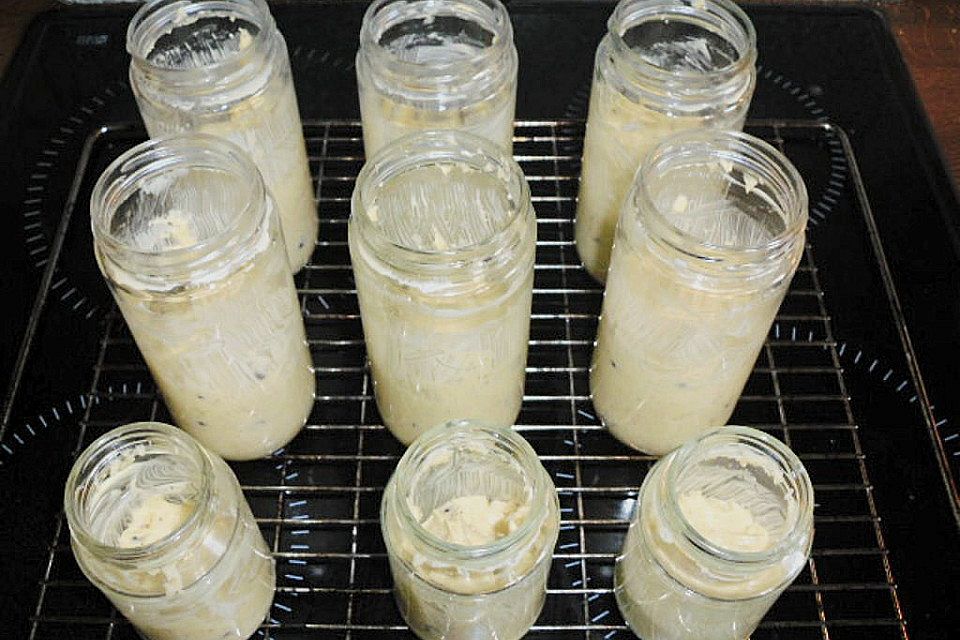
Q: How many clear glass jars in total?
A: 9